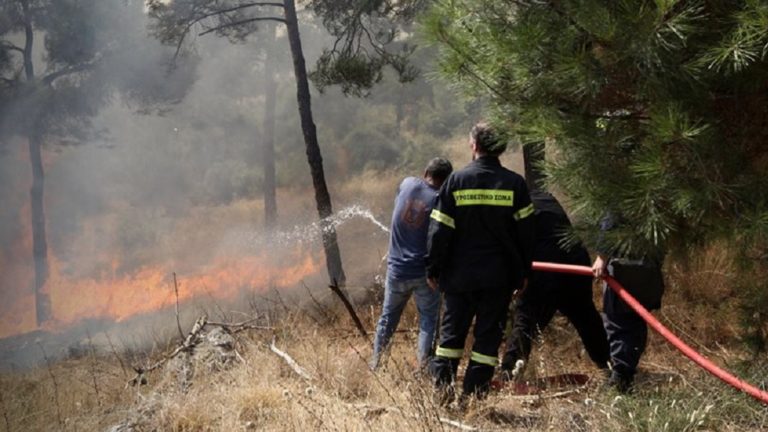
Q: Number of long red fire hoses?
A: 1